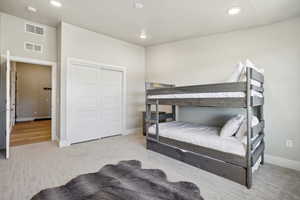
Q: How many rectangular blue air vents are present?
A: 0